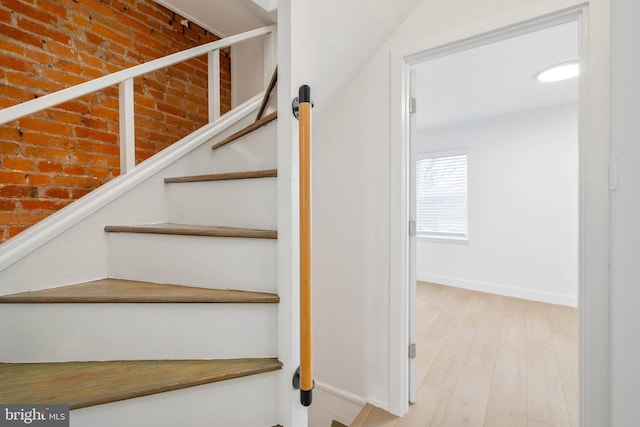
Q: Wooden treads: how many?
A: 6